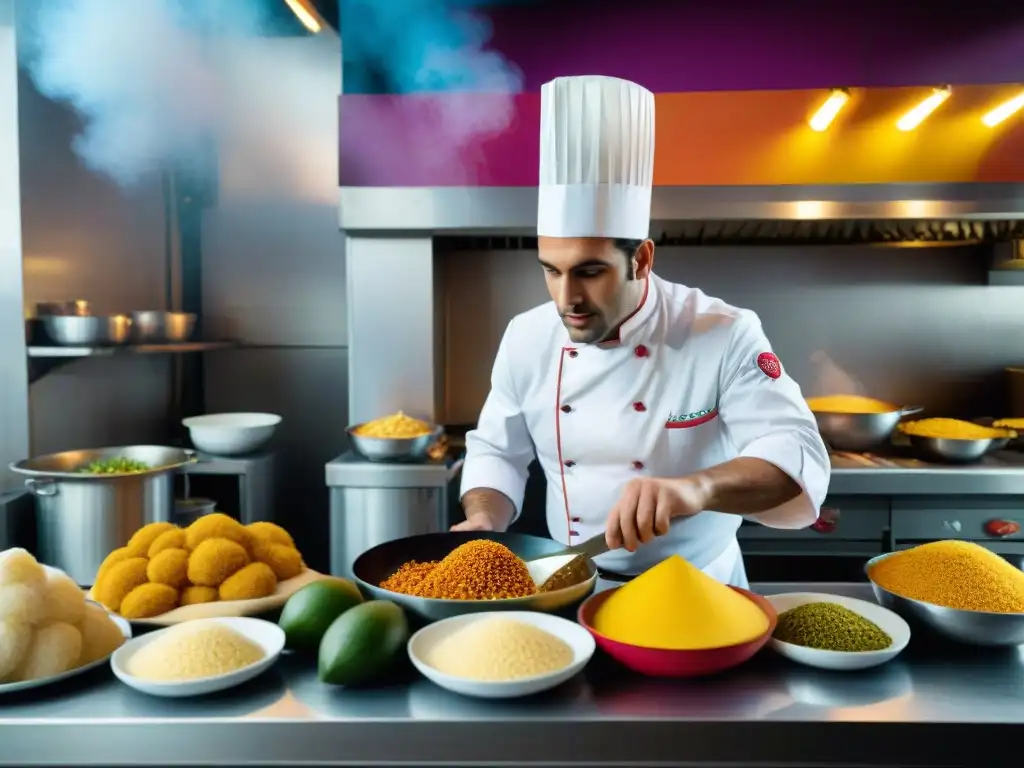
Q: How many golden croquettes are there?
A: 12